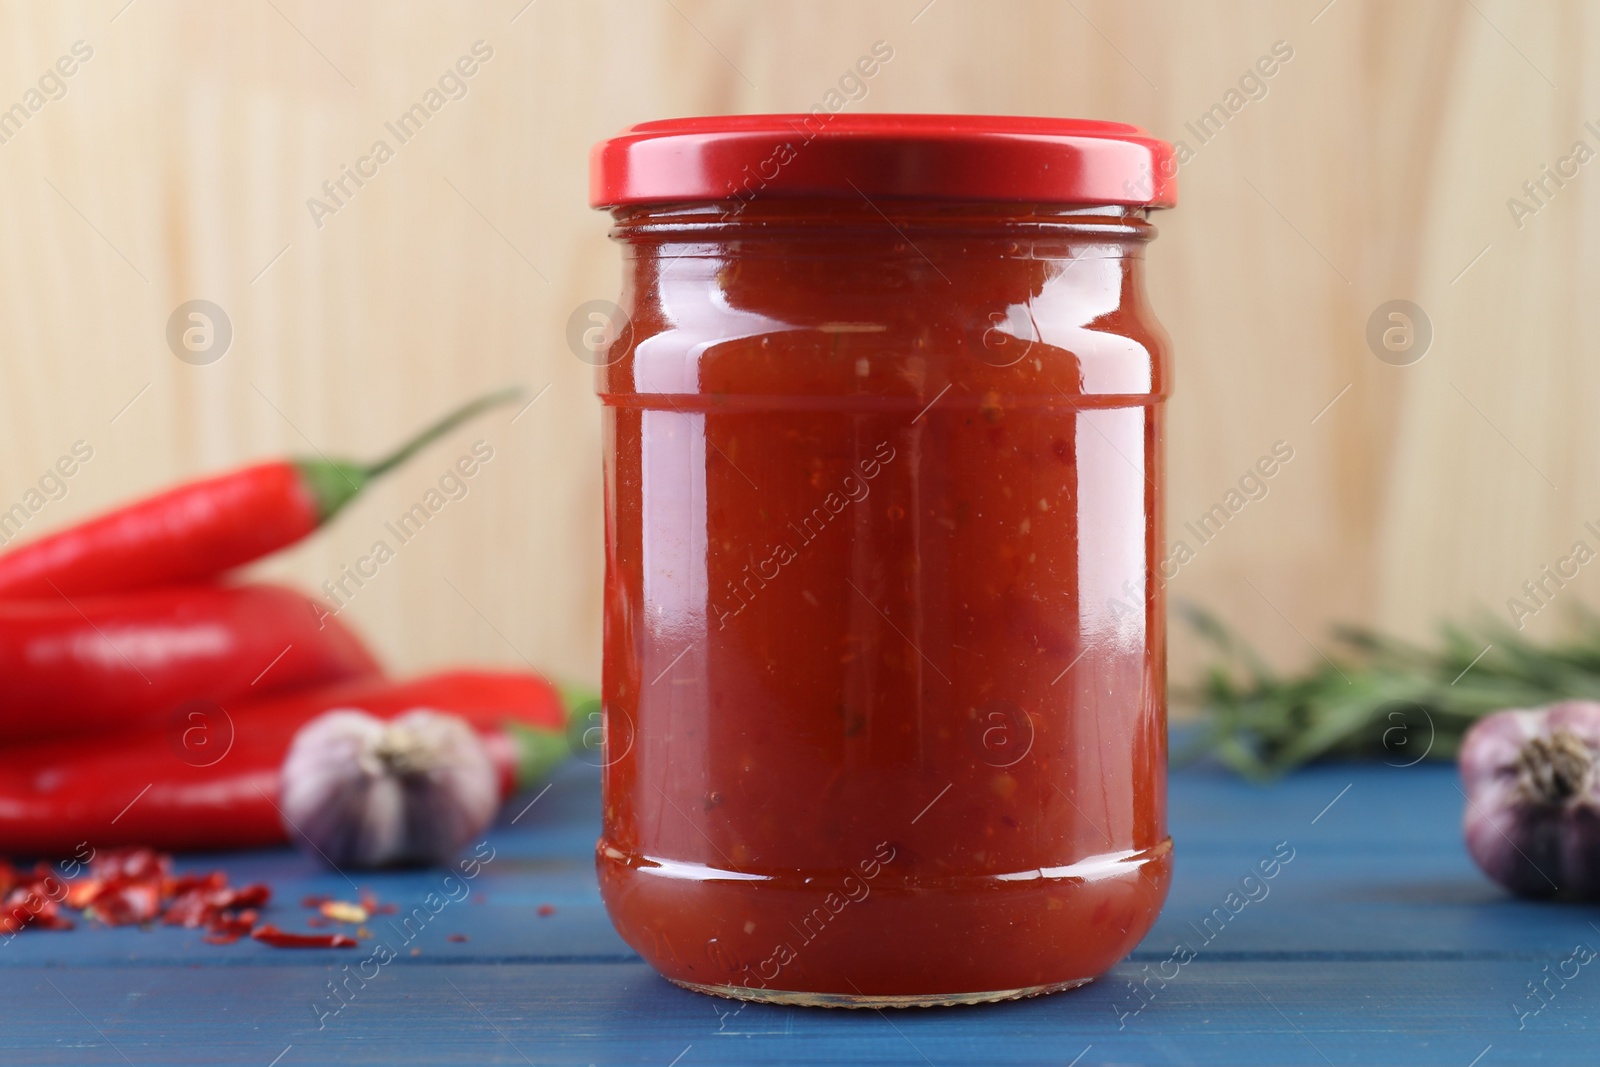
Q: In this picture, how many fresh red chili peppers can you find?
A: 4